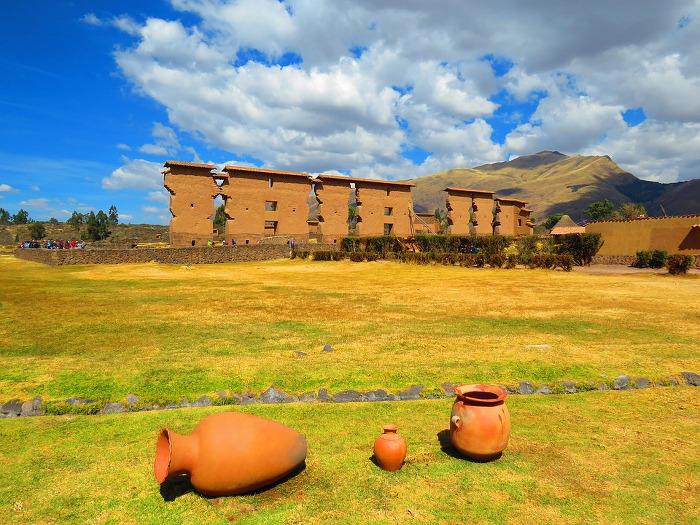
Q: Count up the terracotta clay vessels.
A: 3